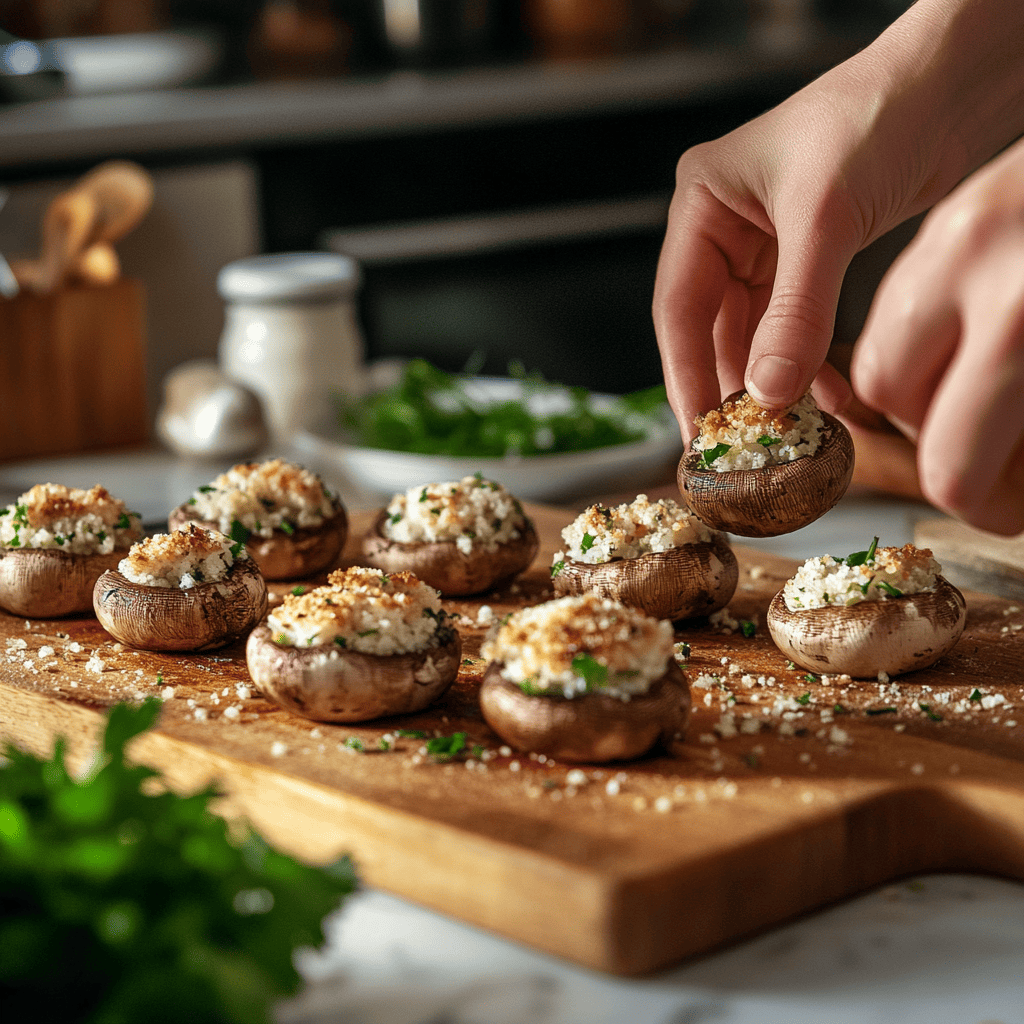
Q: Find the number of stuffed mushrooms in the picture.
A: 9